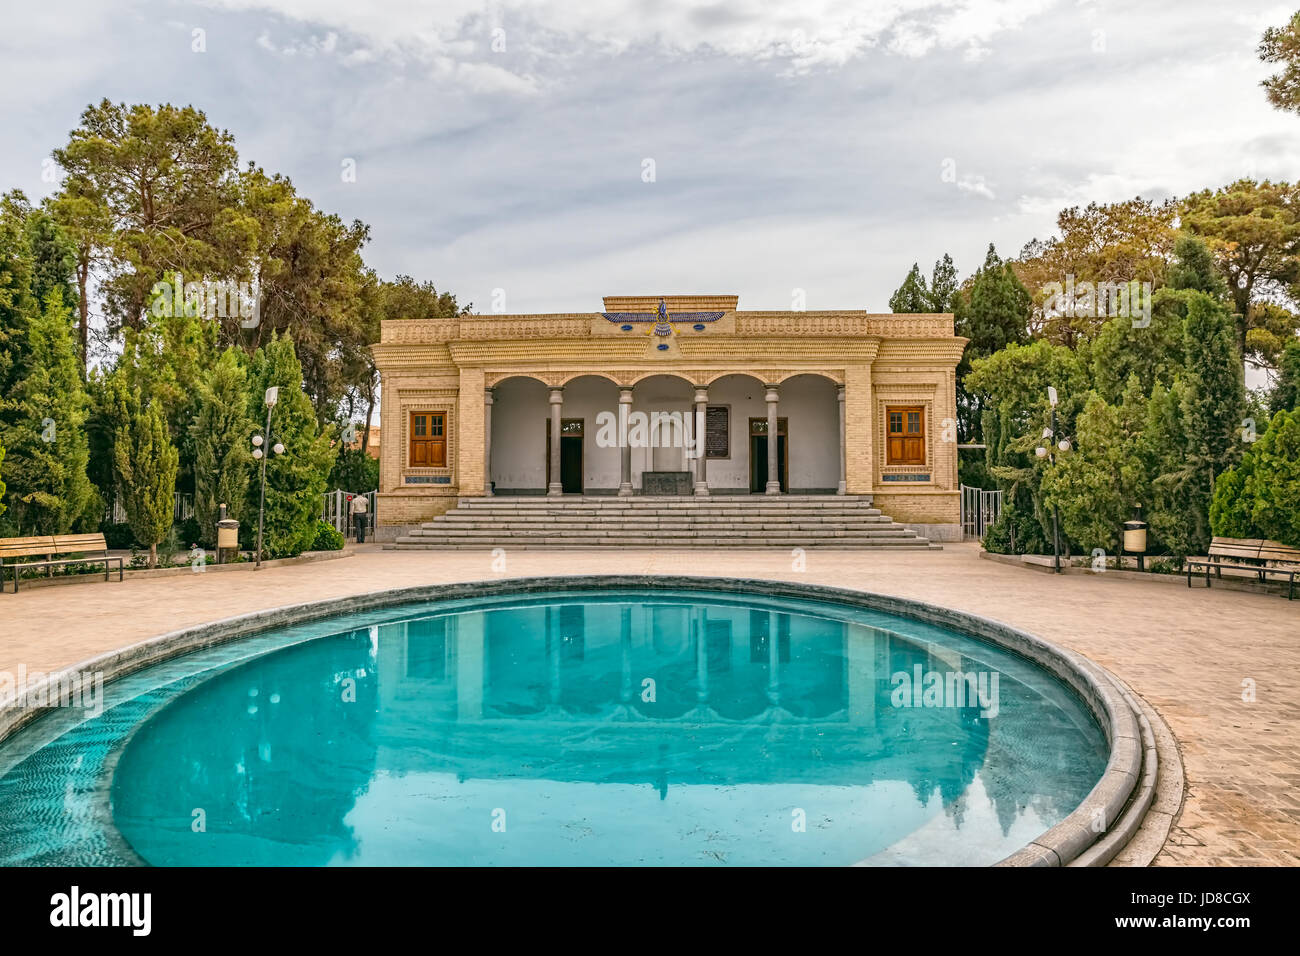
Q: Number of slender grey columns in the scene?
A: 6